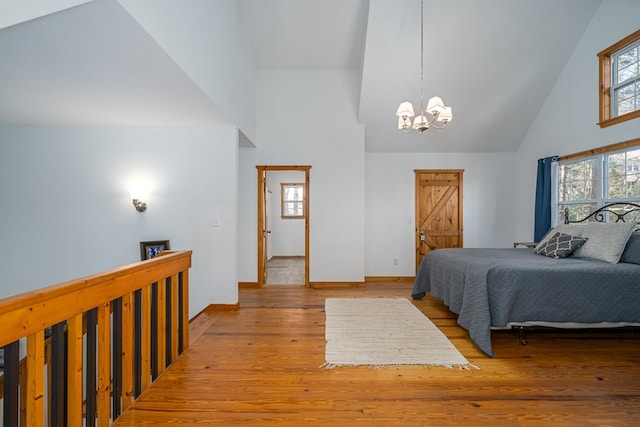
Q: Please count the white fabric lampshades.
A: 5